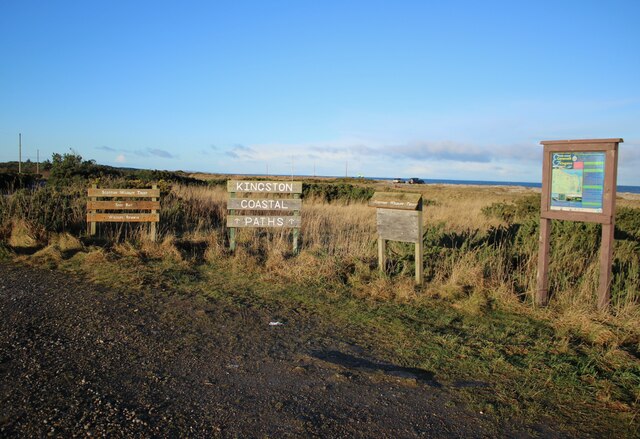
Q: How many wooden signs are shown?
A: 4